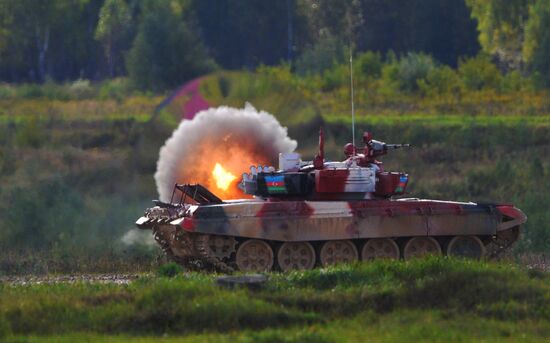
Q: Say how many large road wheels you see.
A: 6